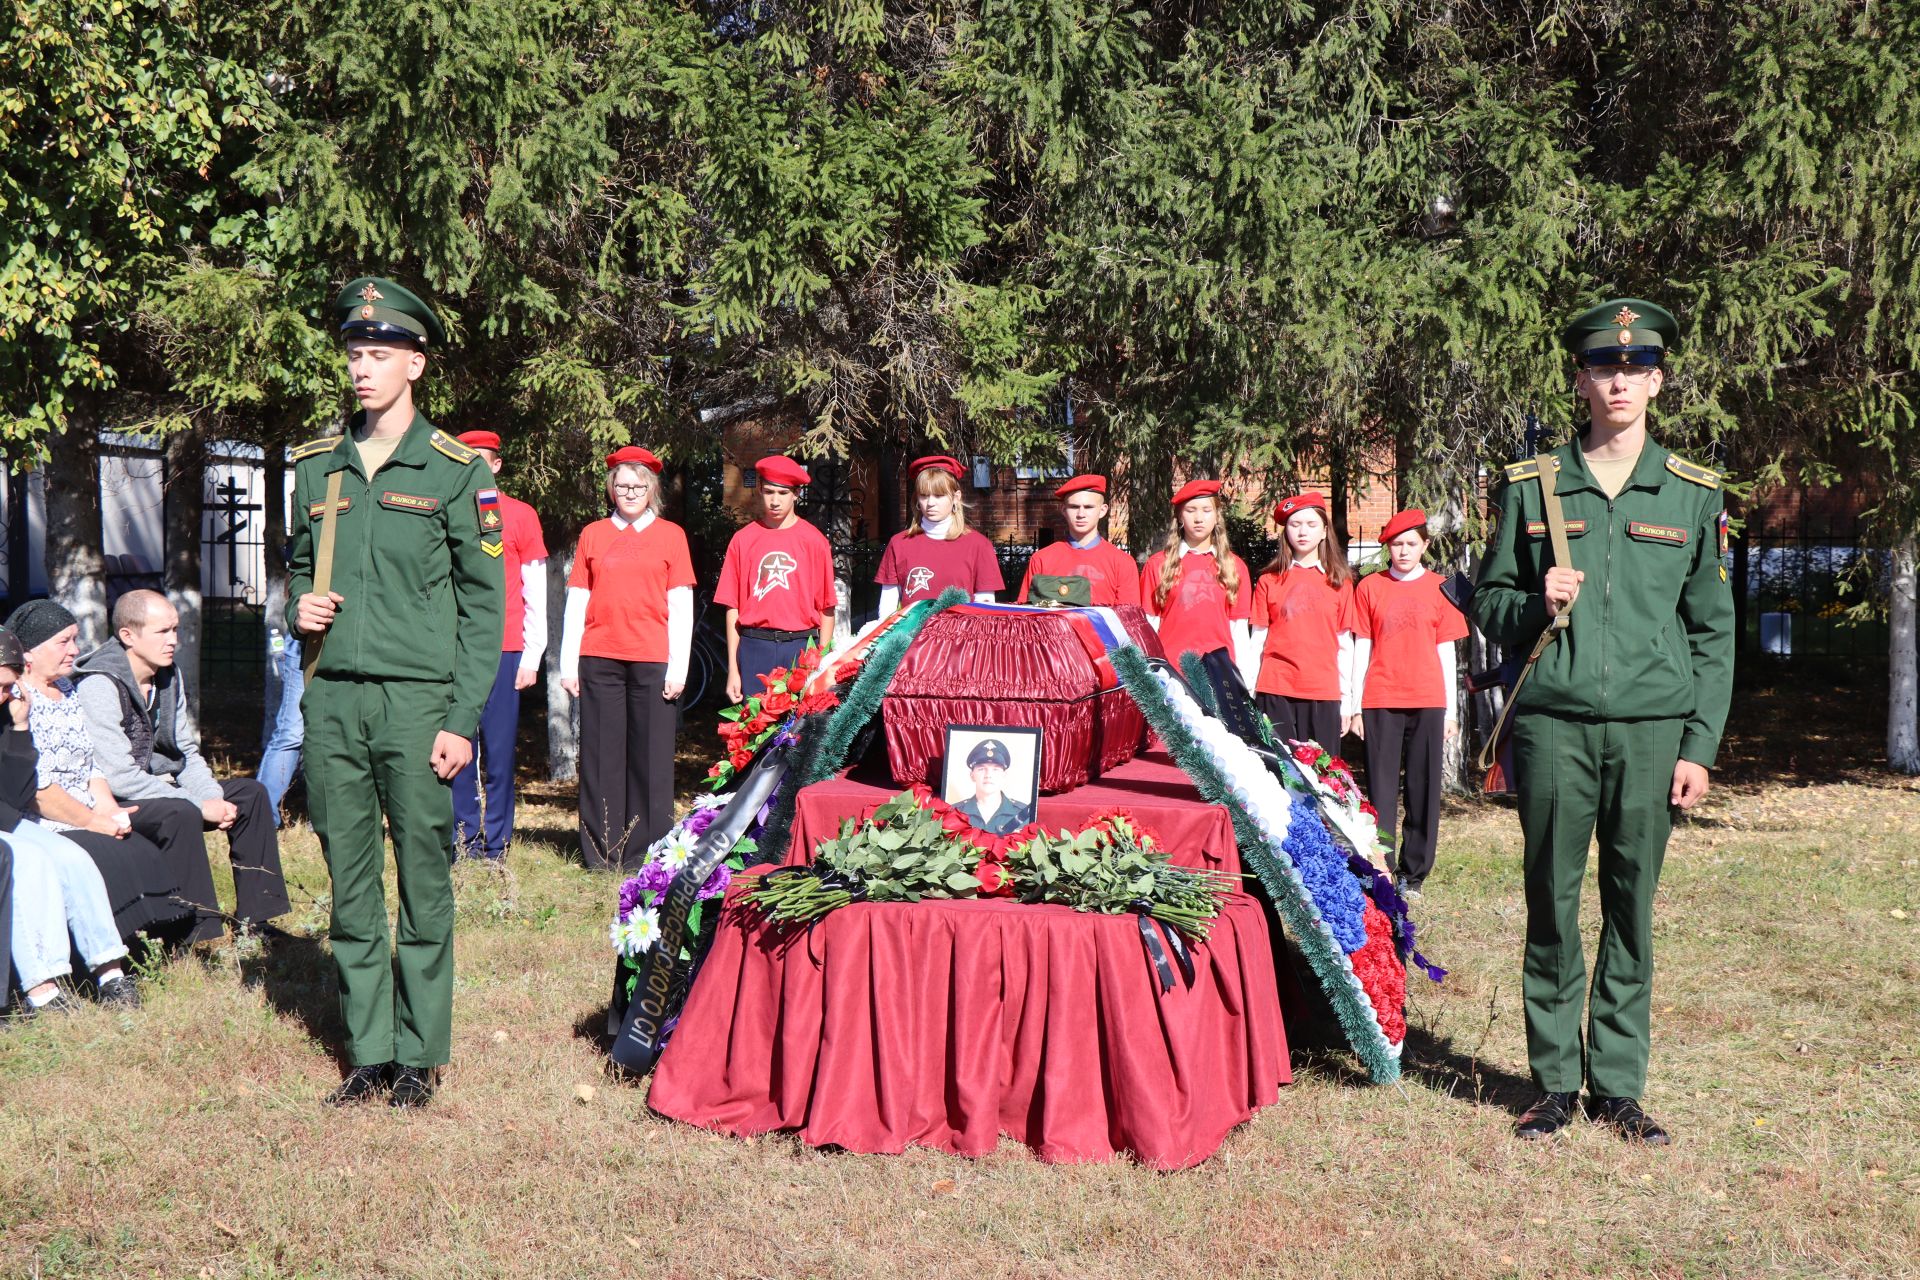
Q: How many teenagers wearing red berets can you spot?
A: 8